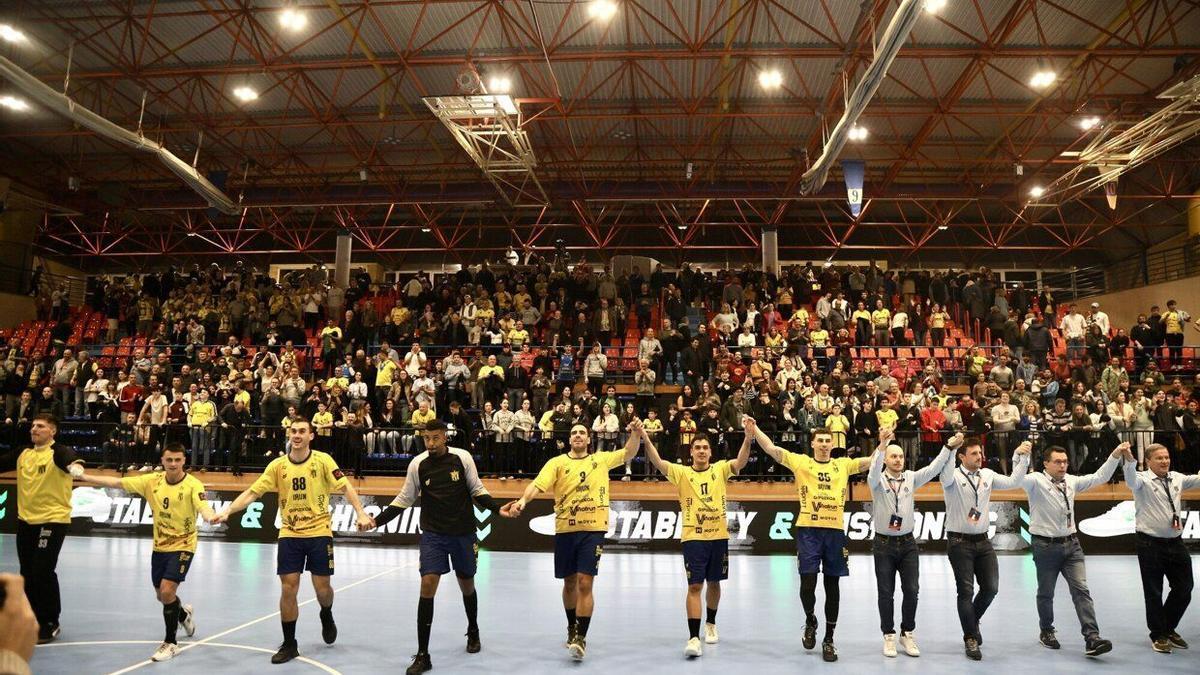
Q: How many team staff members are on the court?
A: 4